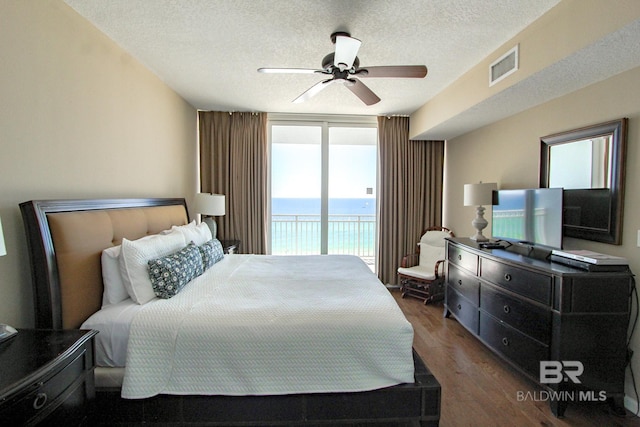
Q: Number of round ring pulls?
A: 7